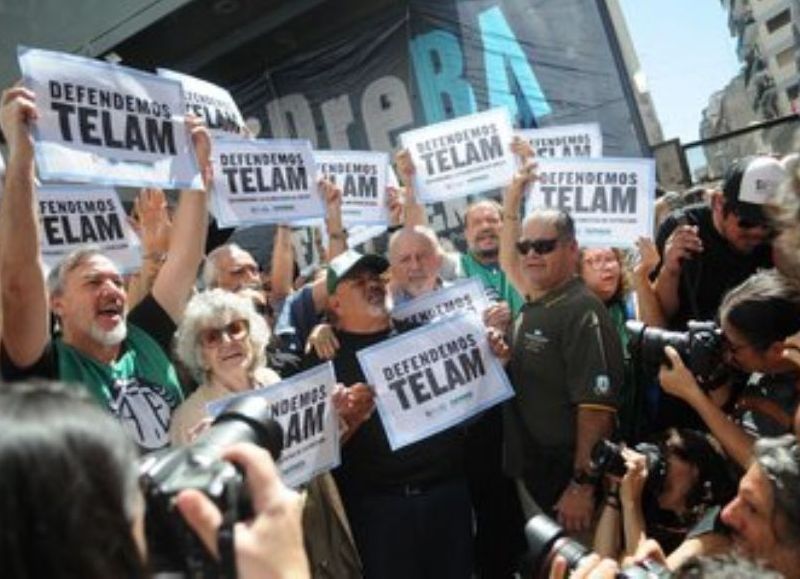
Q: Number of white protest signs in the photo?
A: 11